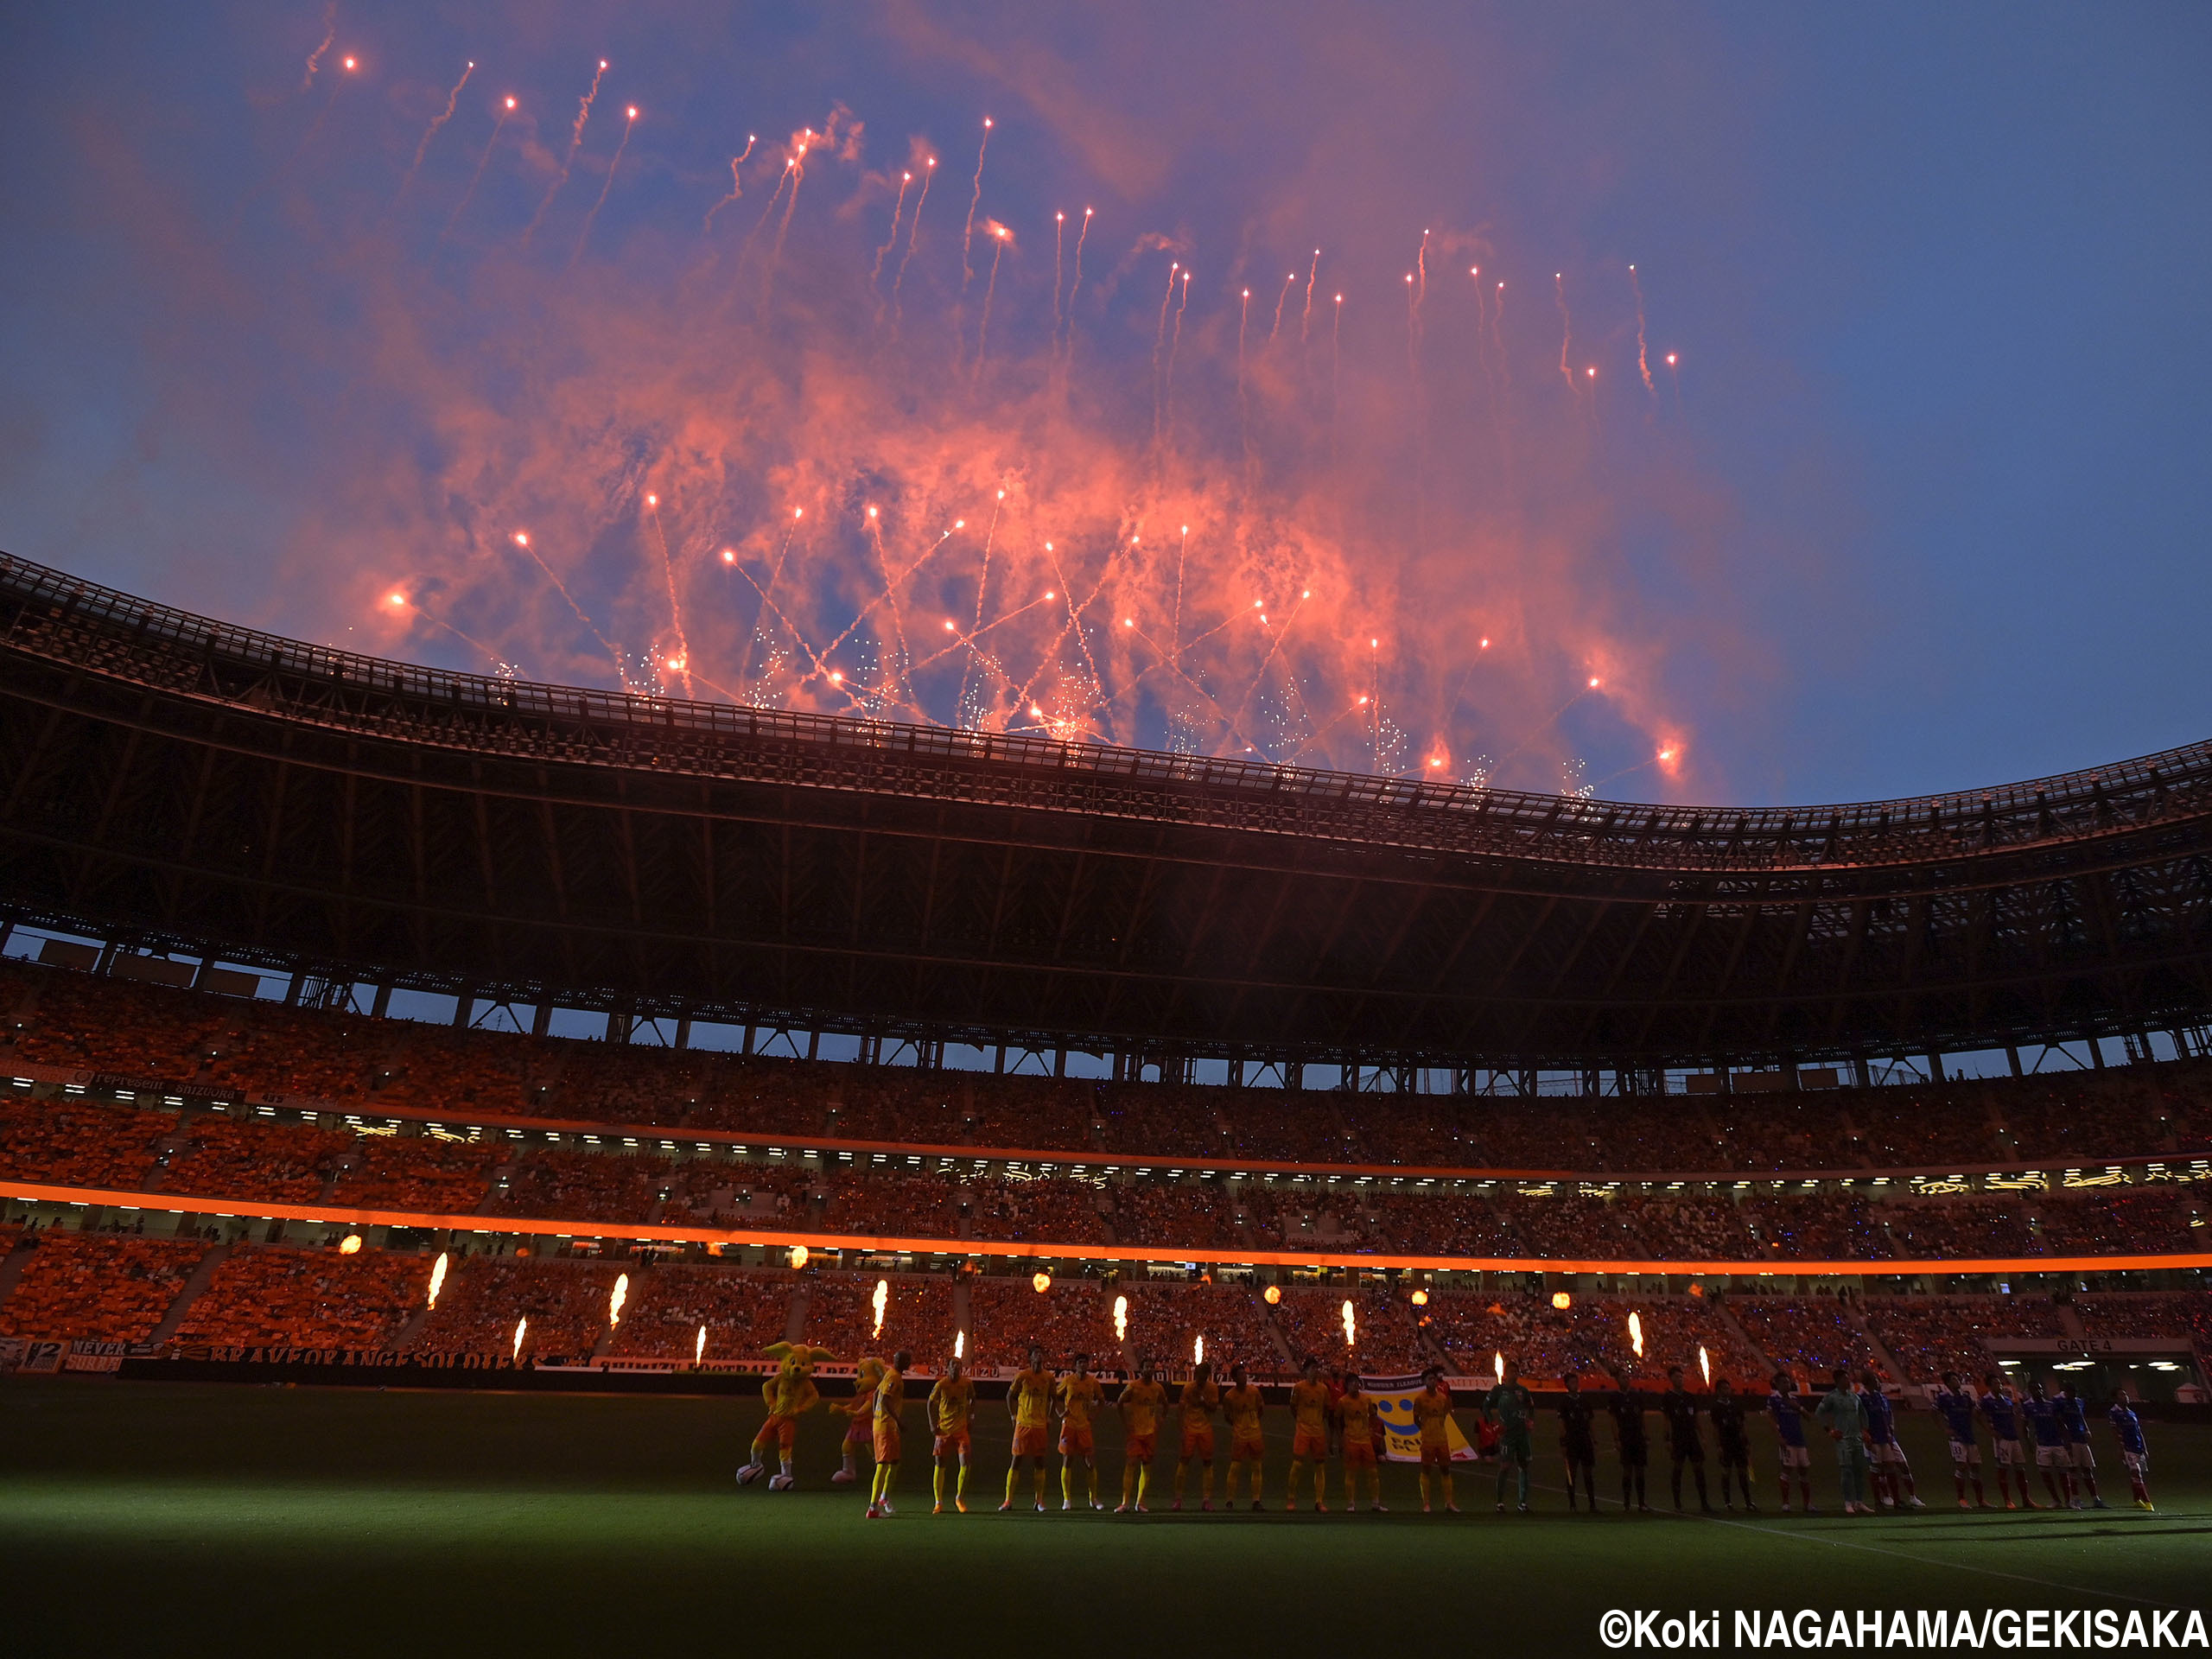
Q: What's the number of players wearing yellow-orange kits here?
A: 10